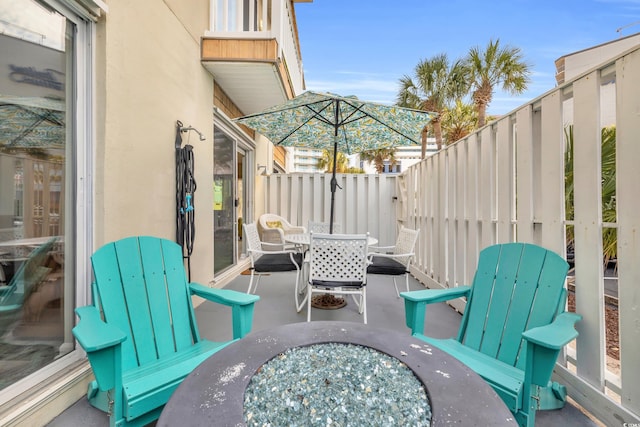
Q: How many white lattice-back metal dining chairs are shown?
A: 4